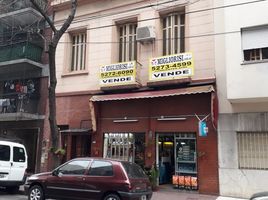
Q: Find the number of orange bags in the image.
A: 4